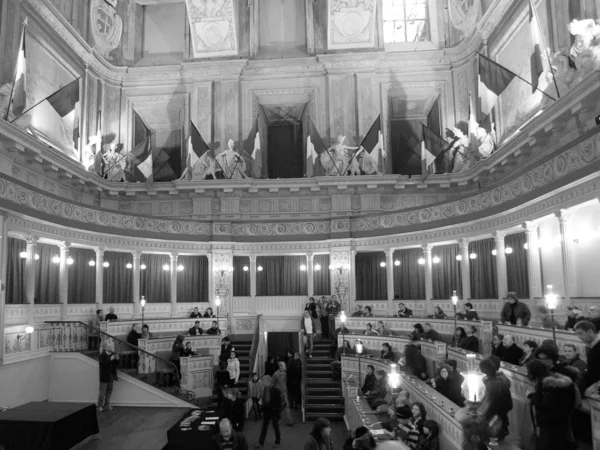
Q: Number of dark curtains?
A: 14